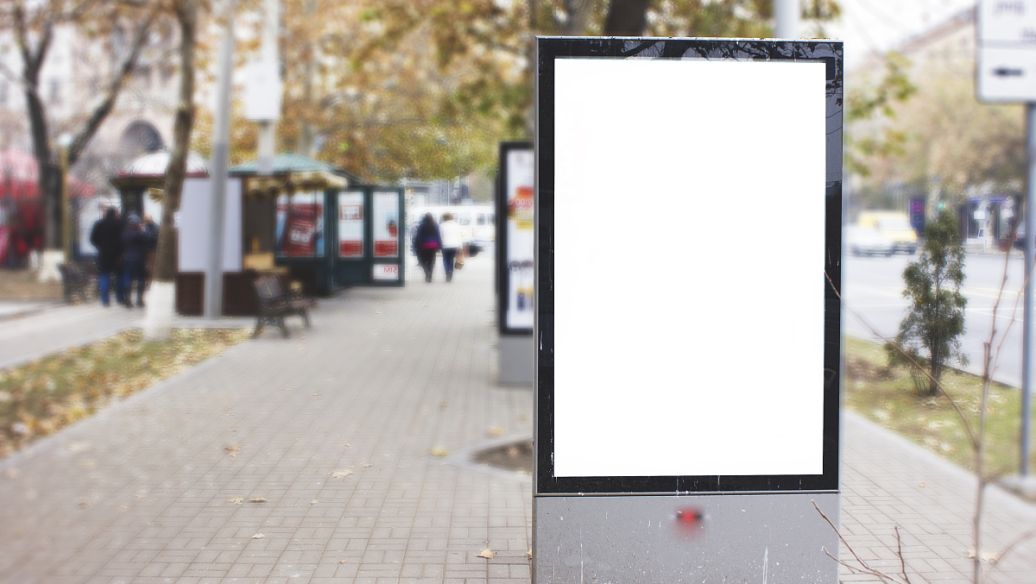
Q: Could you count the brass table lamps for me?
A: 0